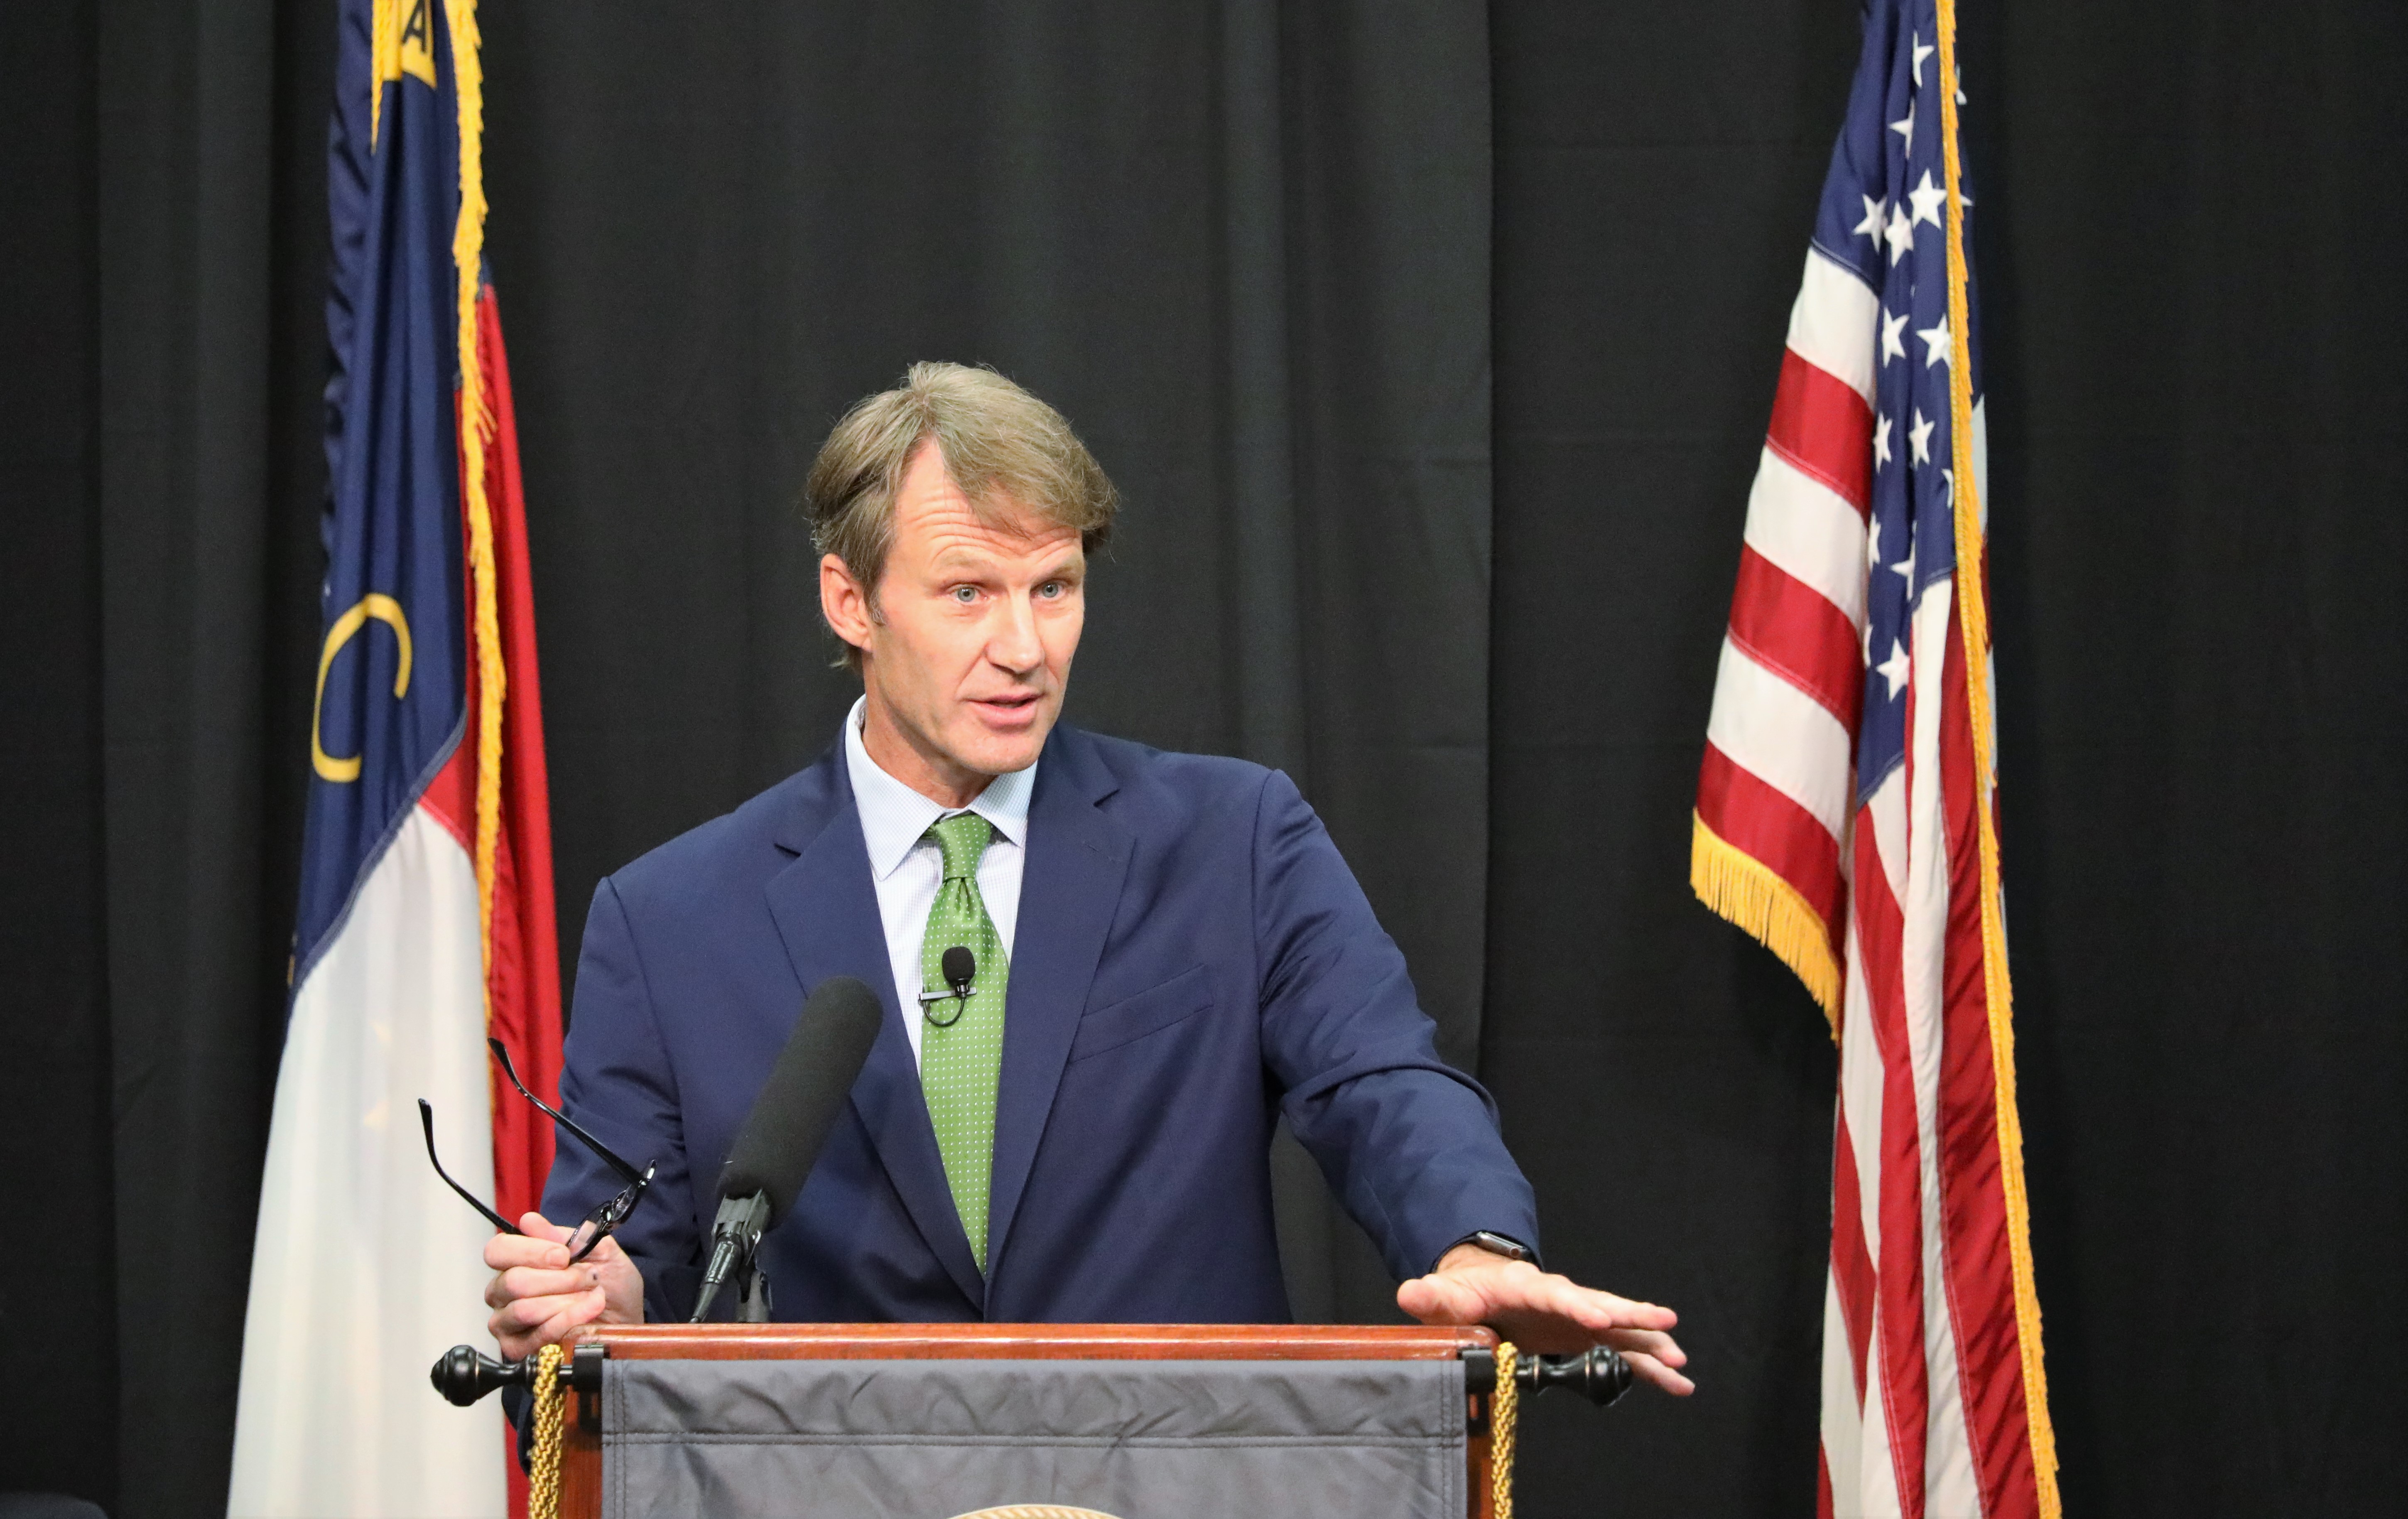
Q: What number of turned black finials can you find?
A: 2